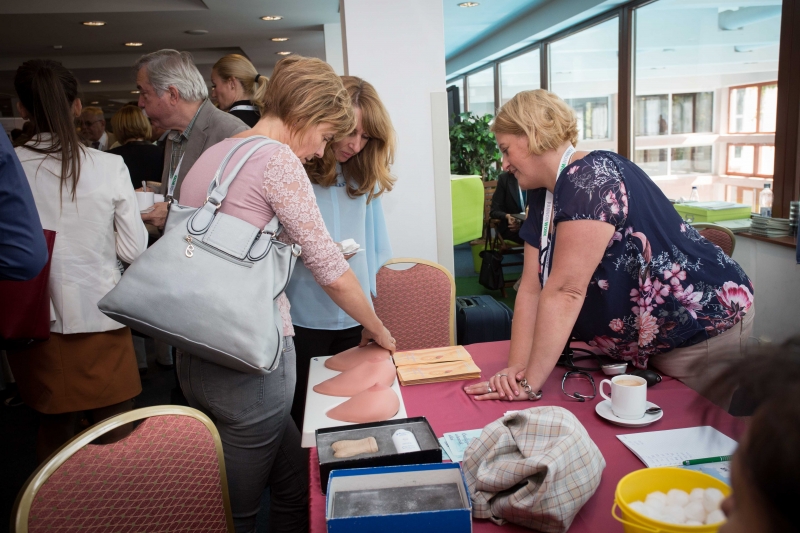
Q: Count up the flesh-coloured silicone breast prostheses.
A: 3